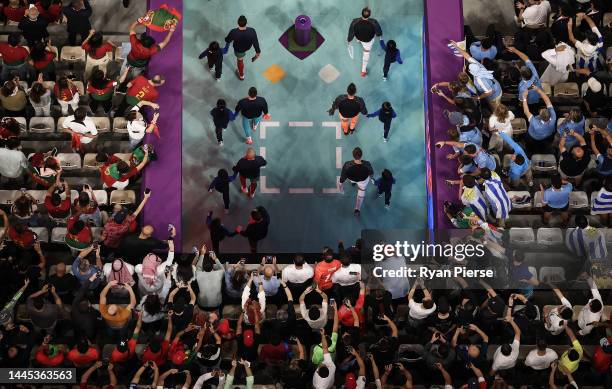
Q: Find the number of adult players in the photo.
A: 7